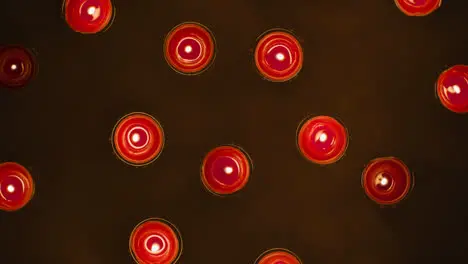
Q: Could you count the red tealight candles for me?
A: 13